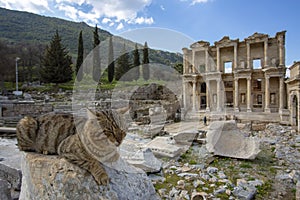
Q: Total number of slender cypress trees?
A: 5